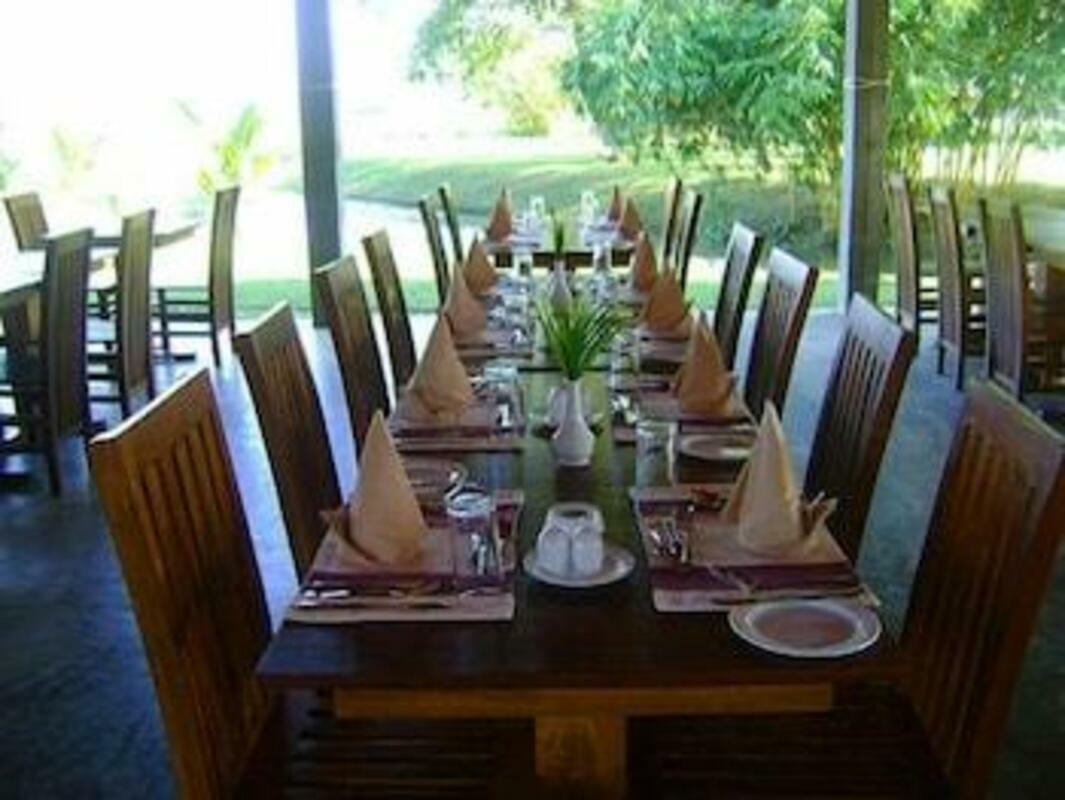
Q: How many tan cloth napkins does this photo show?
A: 11